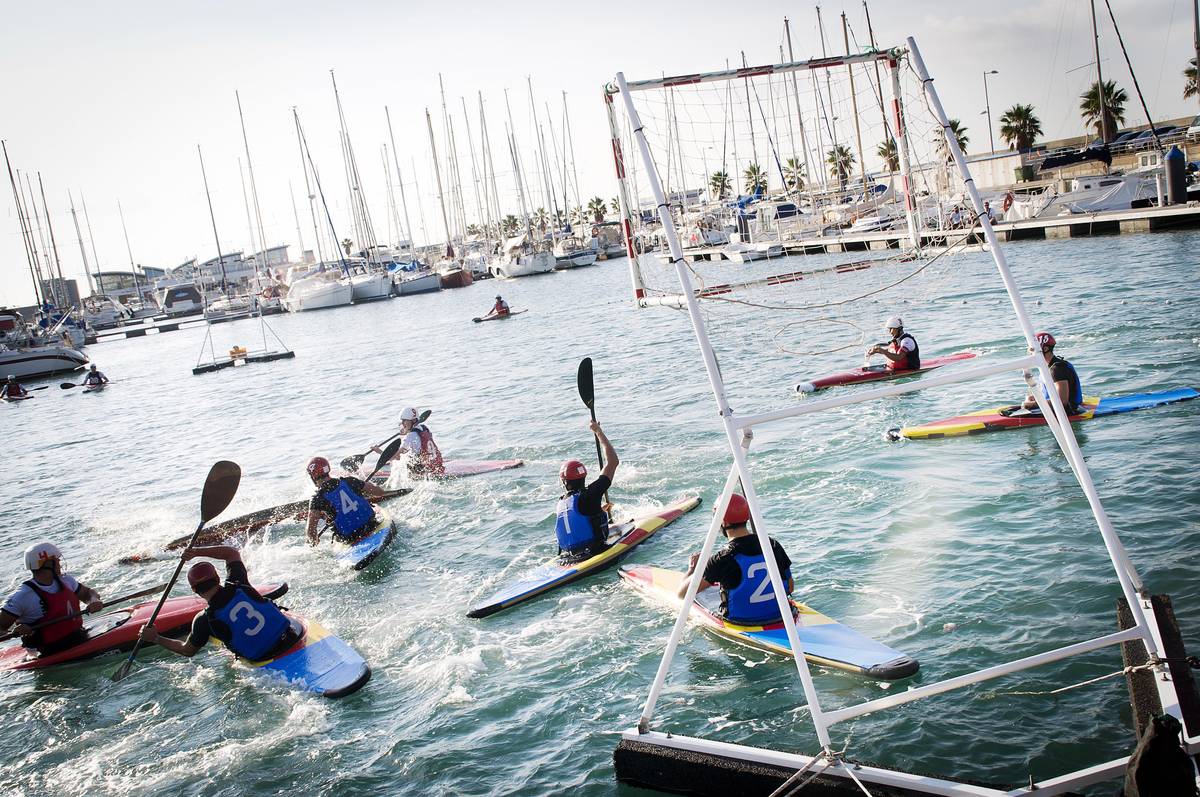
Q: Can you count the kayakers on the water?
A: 11